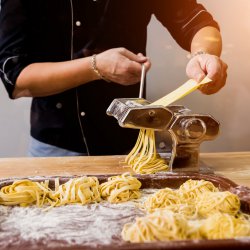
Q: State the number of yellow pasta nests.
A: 8